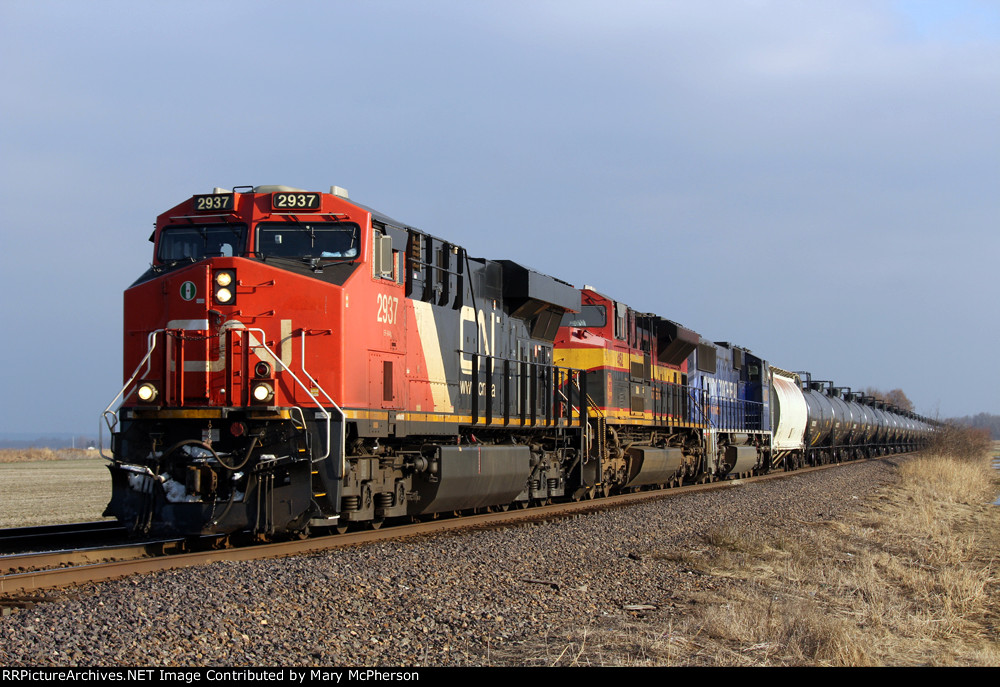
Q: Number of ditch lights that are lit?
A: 2